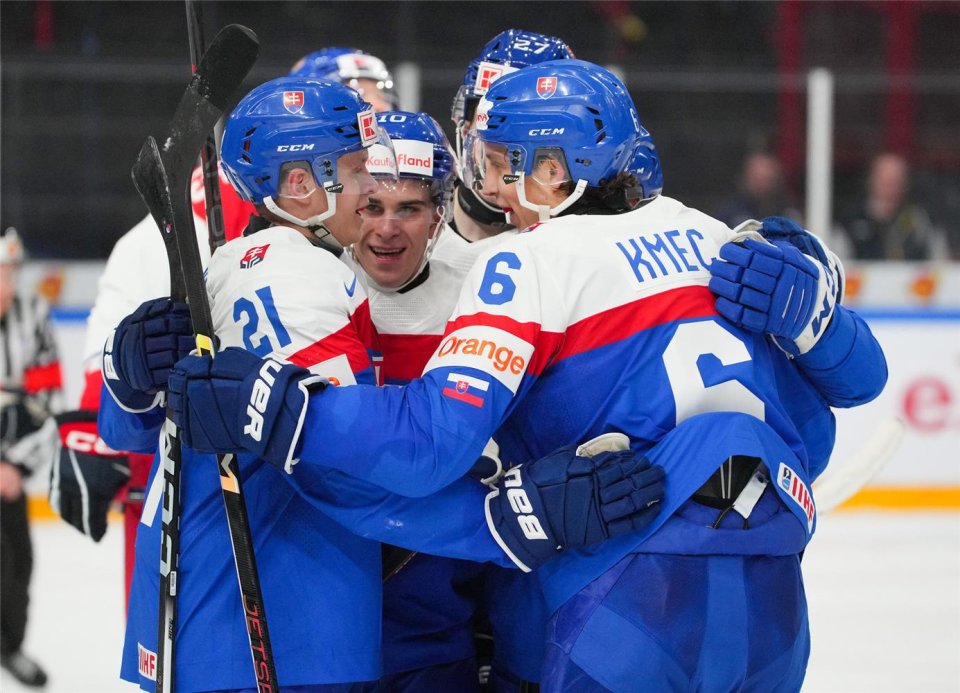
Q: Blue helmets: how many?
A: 6